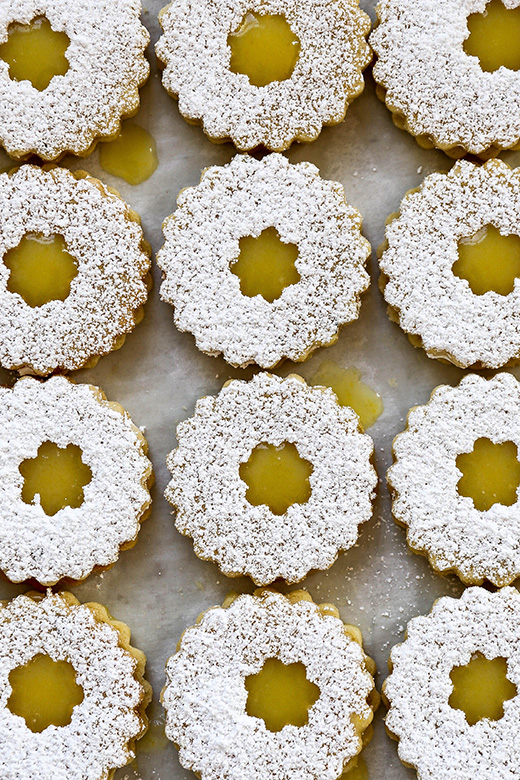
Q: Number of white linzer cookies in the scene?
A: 12